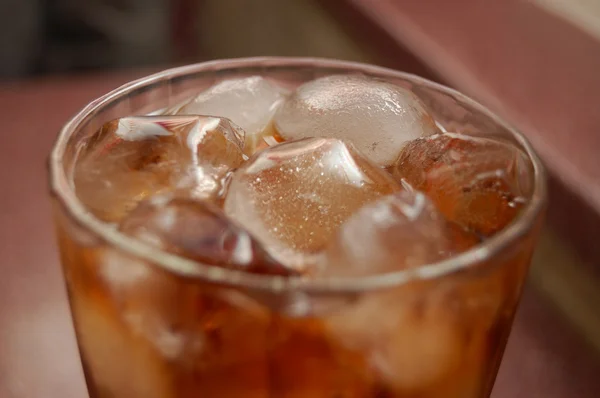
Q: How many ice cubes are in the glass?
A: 7